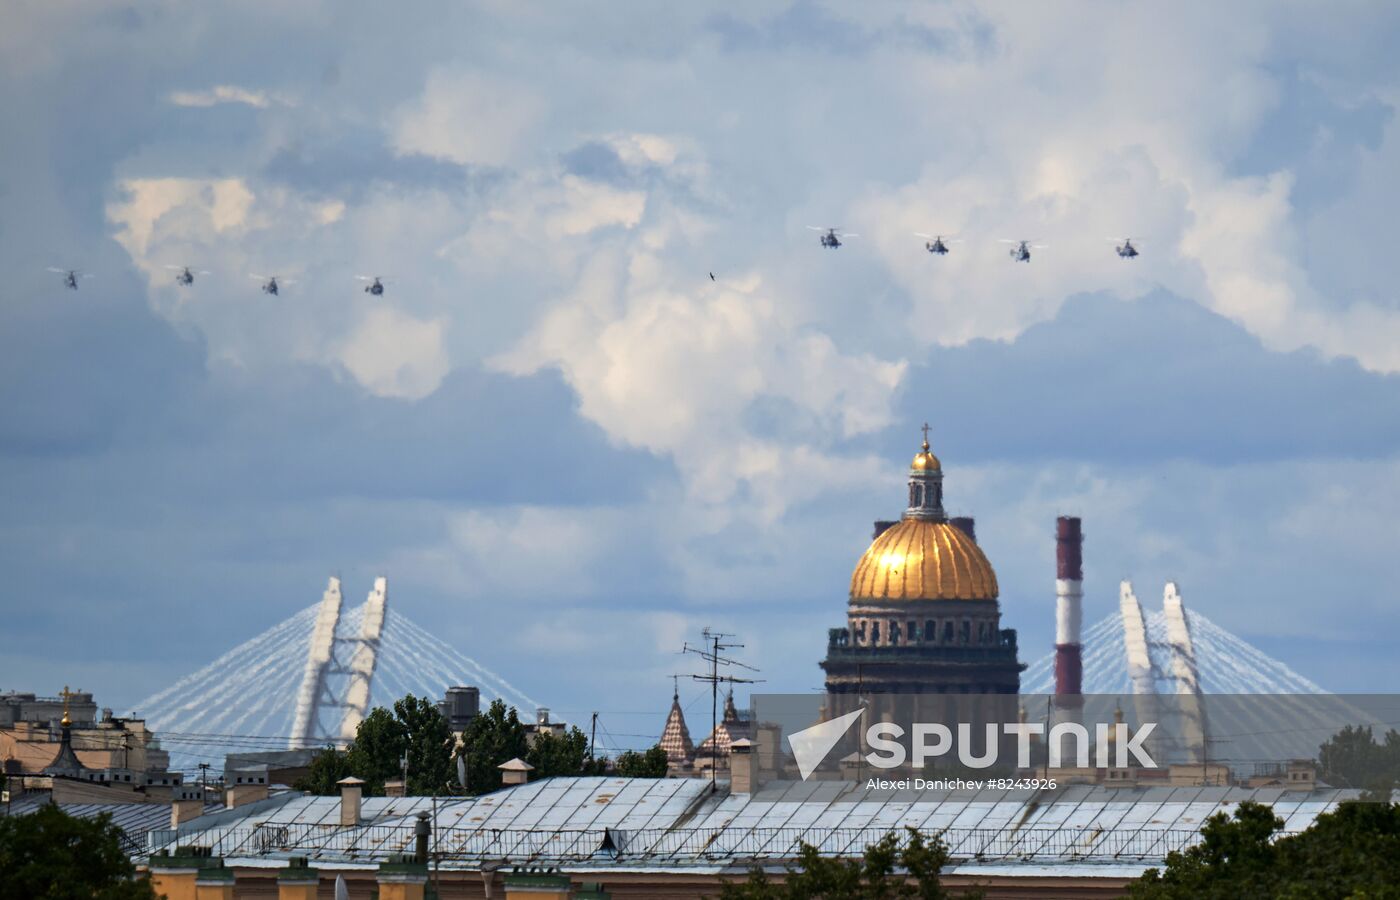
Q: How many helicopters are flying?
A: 8